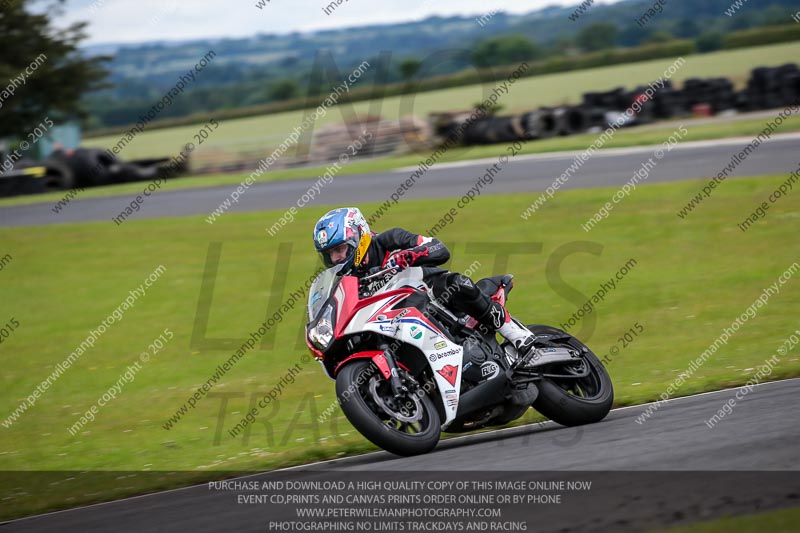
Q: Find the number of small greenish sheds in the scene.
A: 1